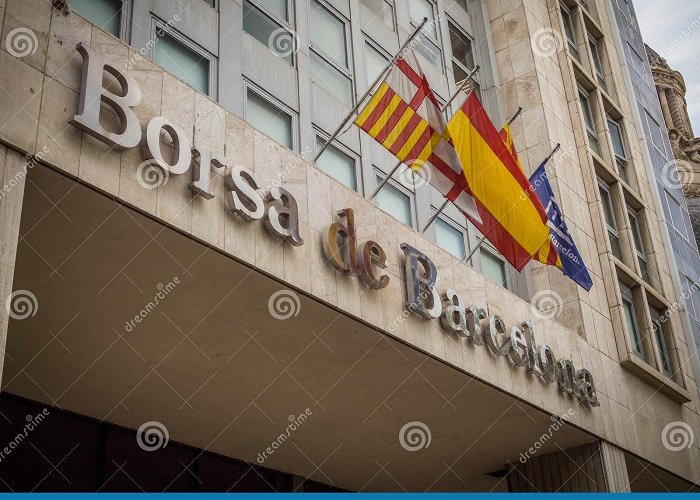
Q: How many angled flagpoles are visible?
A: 4